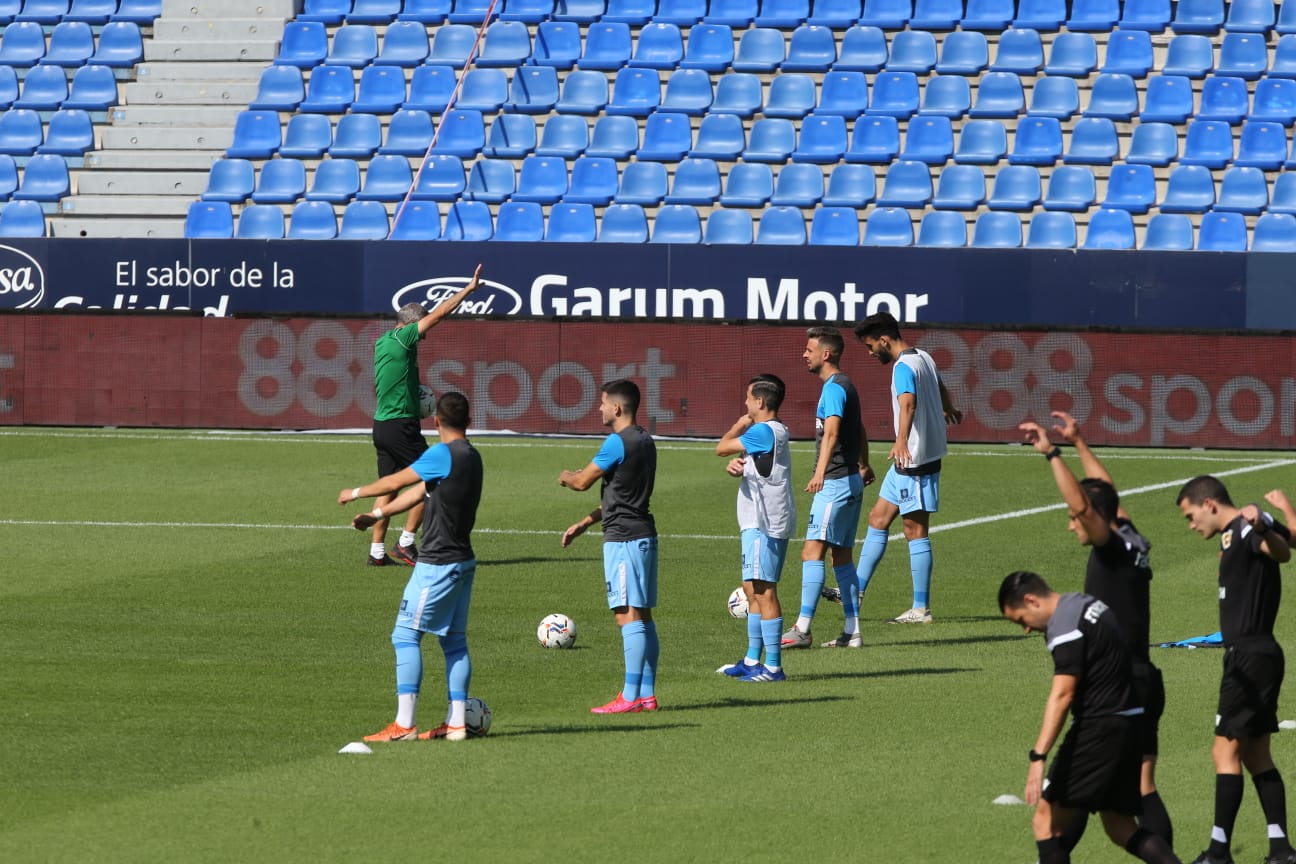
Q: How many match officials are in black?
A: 3